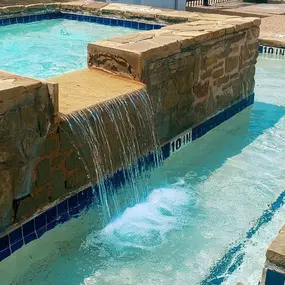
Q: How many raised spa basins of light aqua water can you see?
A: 1